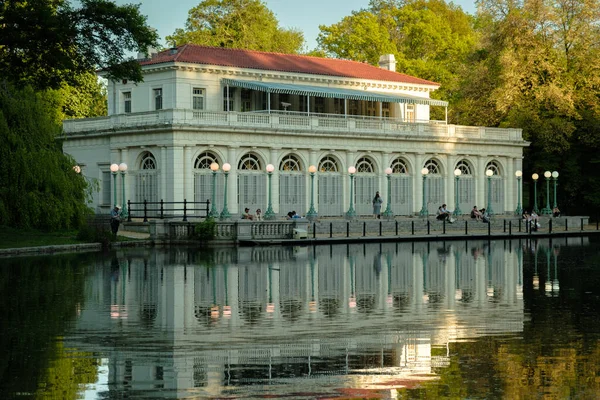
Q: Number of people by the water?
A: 13